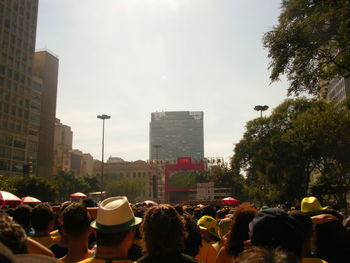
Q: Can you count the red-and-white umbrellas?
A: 5